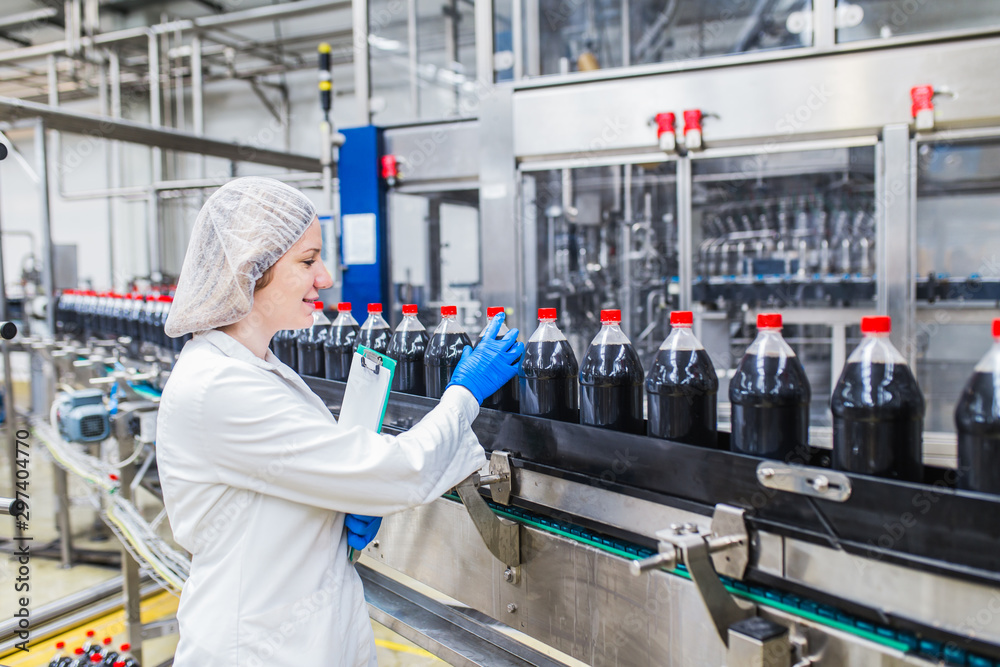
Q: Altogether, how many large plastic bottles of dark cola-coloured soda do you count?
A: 13